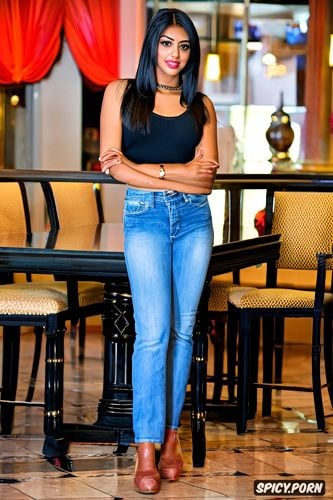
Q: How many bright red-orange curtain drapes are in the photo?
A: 2